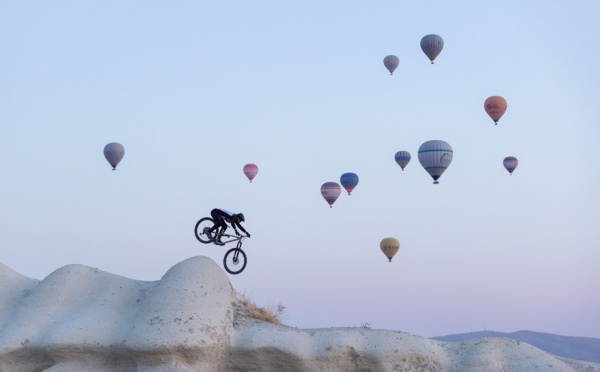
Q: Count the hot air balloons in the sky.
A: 11